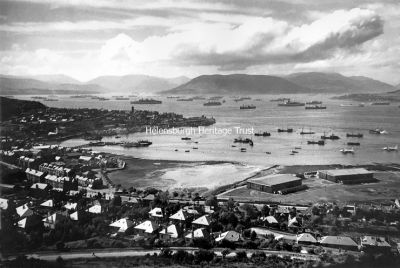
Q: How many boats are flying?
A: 0